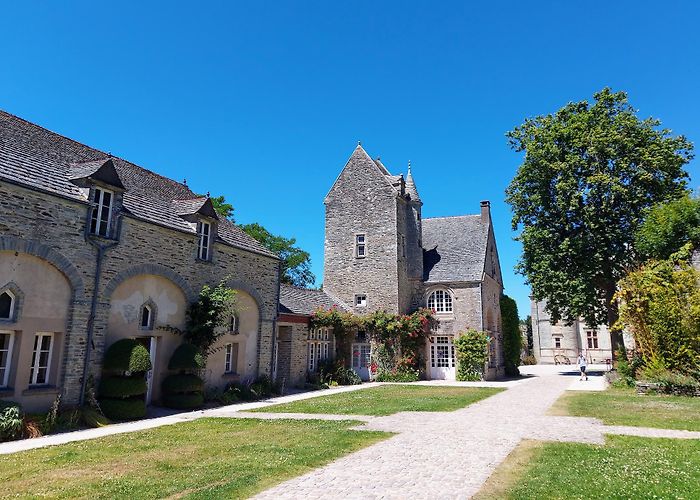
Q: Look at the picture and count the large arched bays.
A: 3